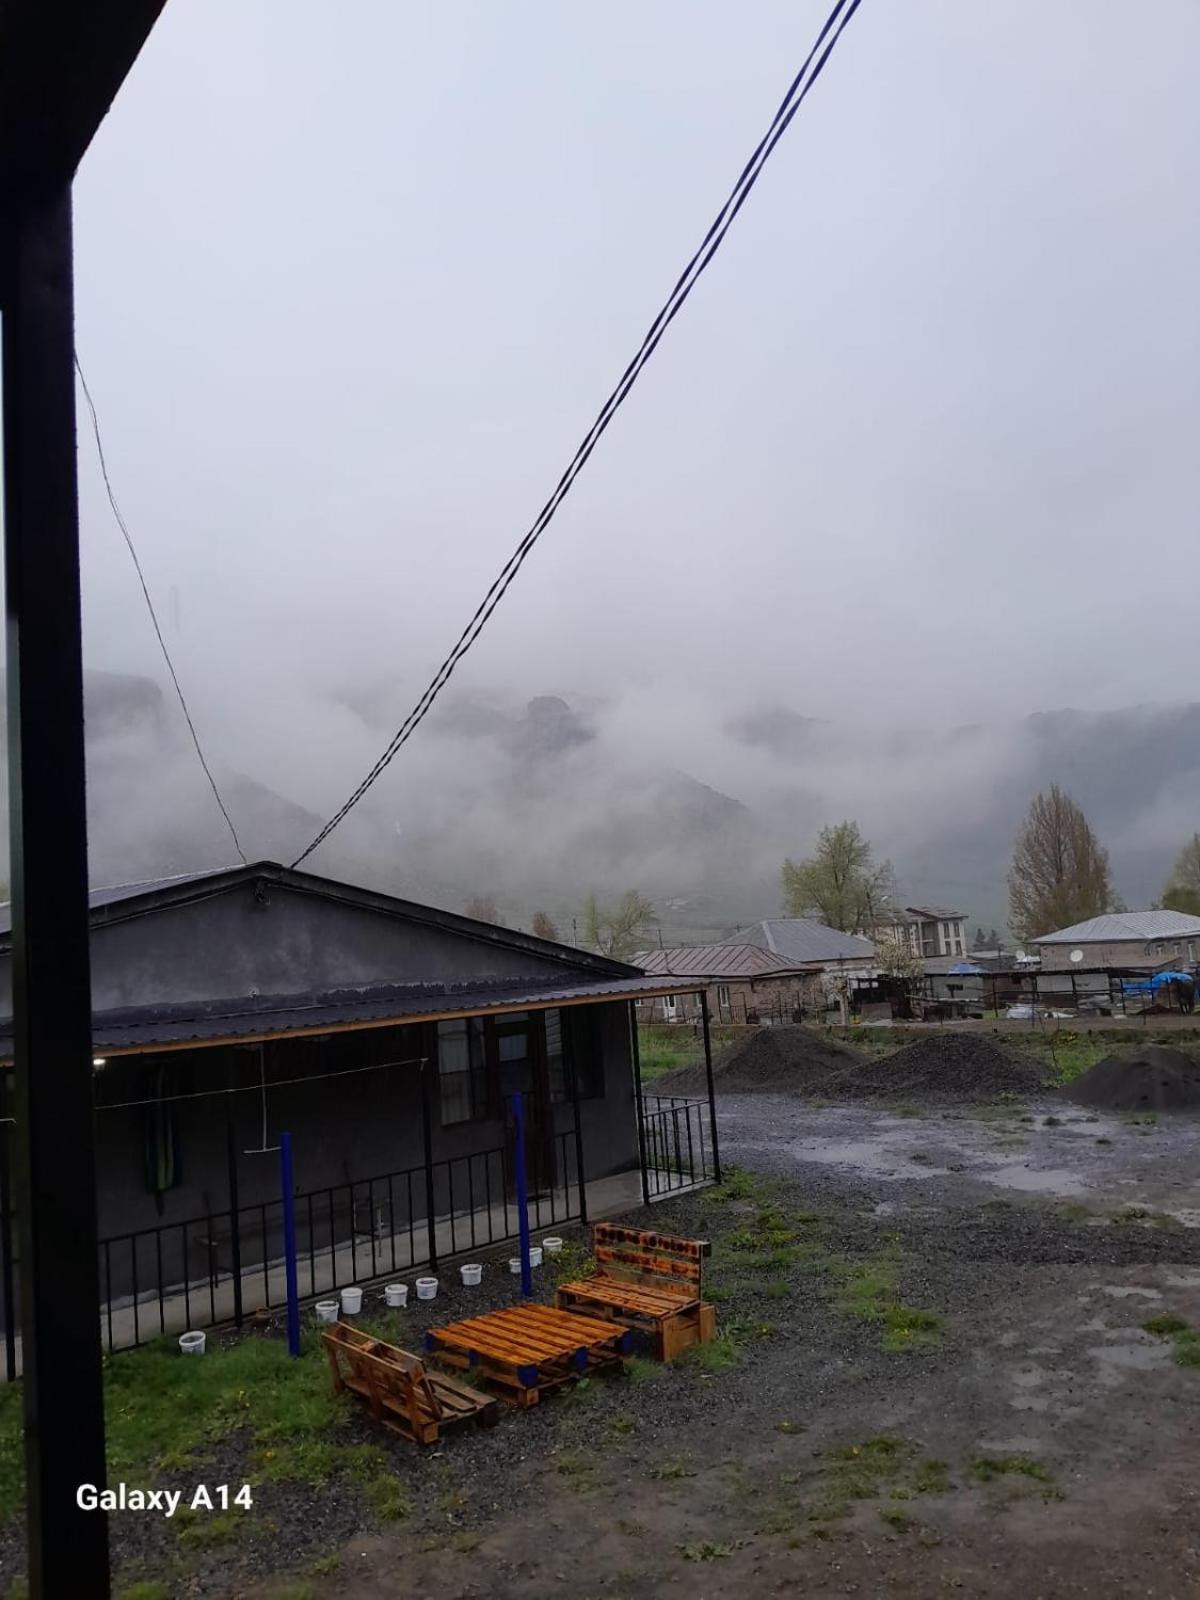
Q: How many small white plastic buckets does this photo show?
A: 9